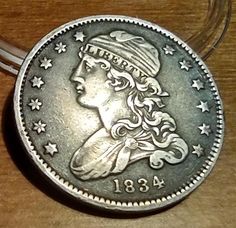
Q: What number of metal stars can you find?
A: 13